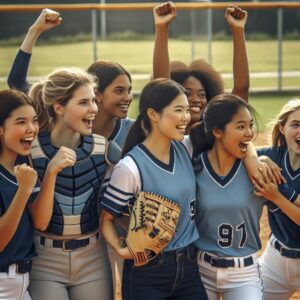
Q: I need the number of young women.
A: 7